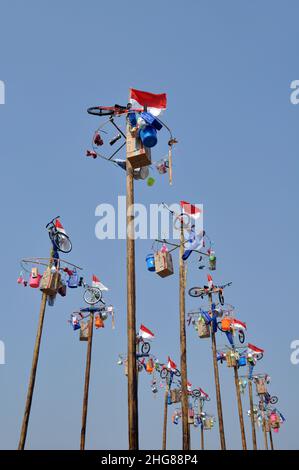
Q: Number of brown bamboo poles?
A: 11